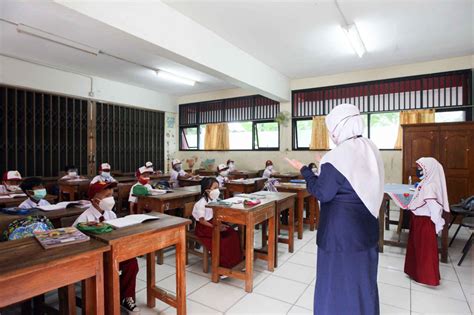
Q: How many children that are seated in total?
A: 13